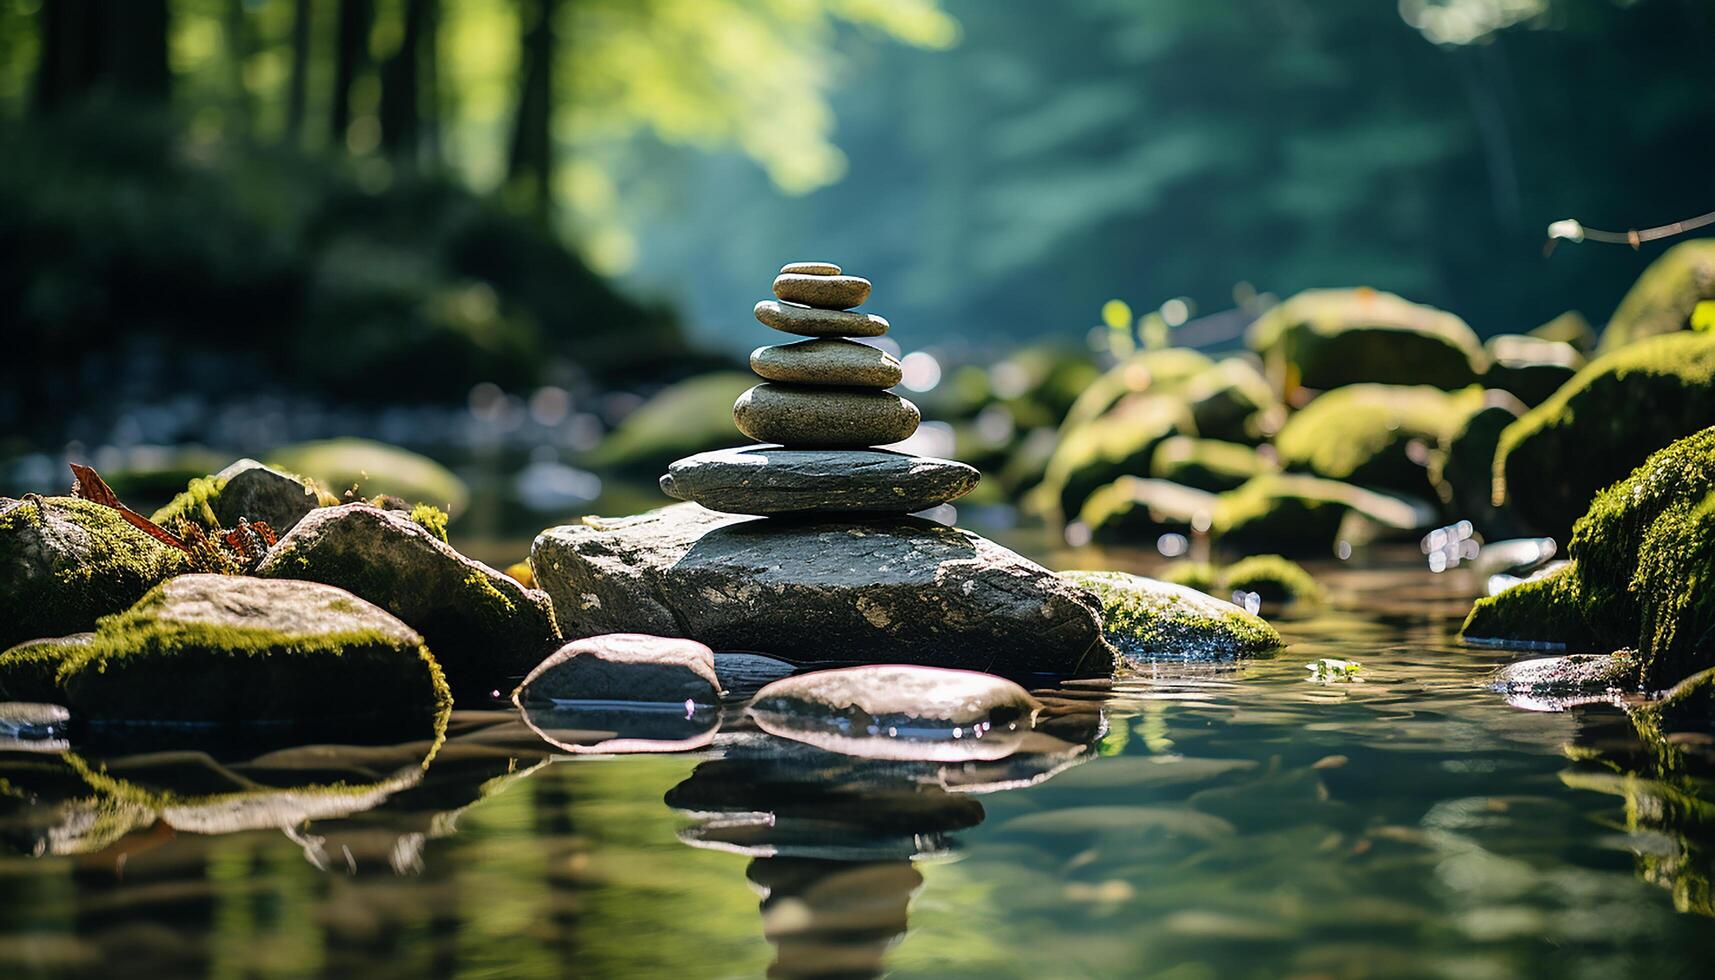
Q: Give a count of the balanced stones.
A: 6